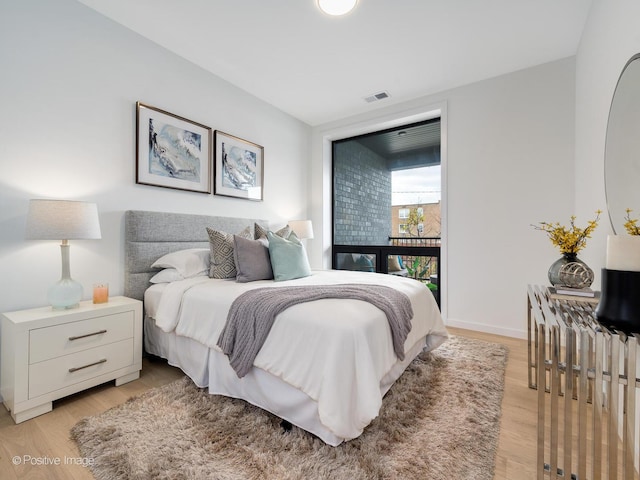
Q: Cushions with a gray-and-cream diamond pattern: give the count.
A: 2